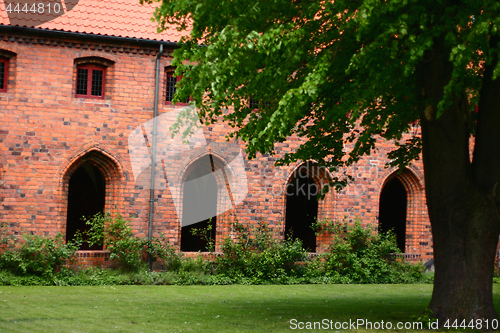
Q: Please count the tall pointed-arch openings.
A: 4